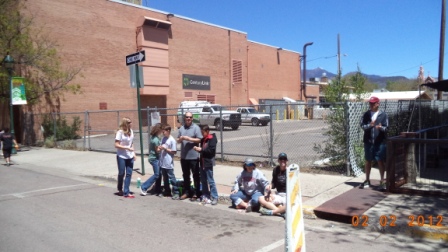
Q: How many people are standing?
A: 7